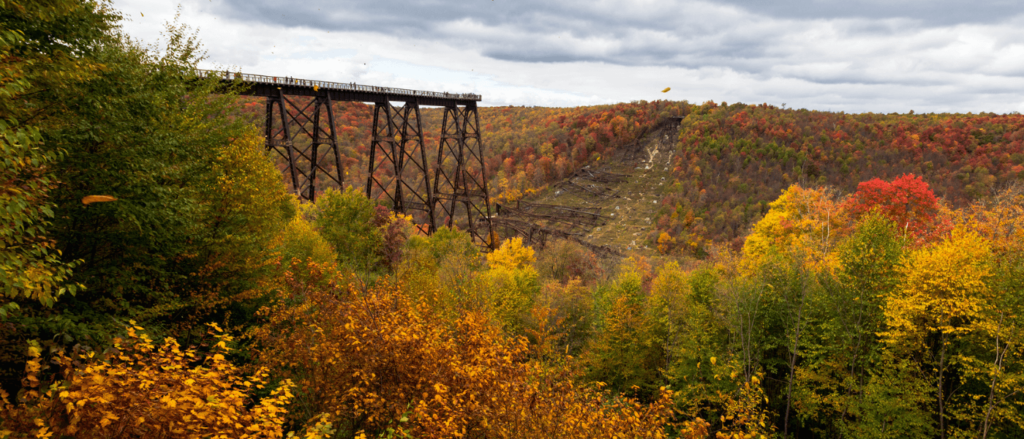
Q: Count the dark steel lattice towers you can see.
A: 3